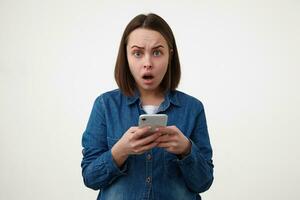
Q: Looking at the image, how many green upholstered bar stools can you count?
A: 0